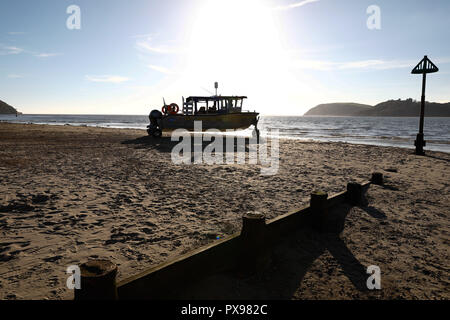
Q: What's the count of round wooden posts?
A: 5